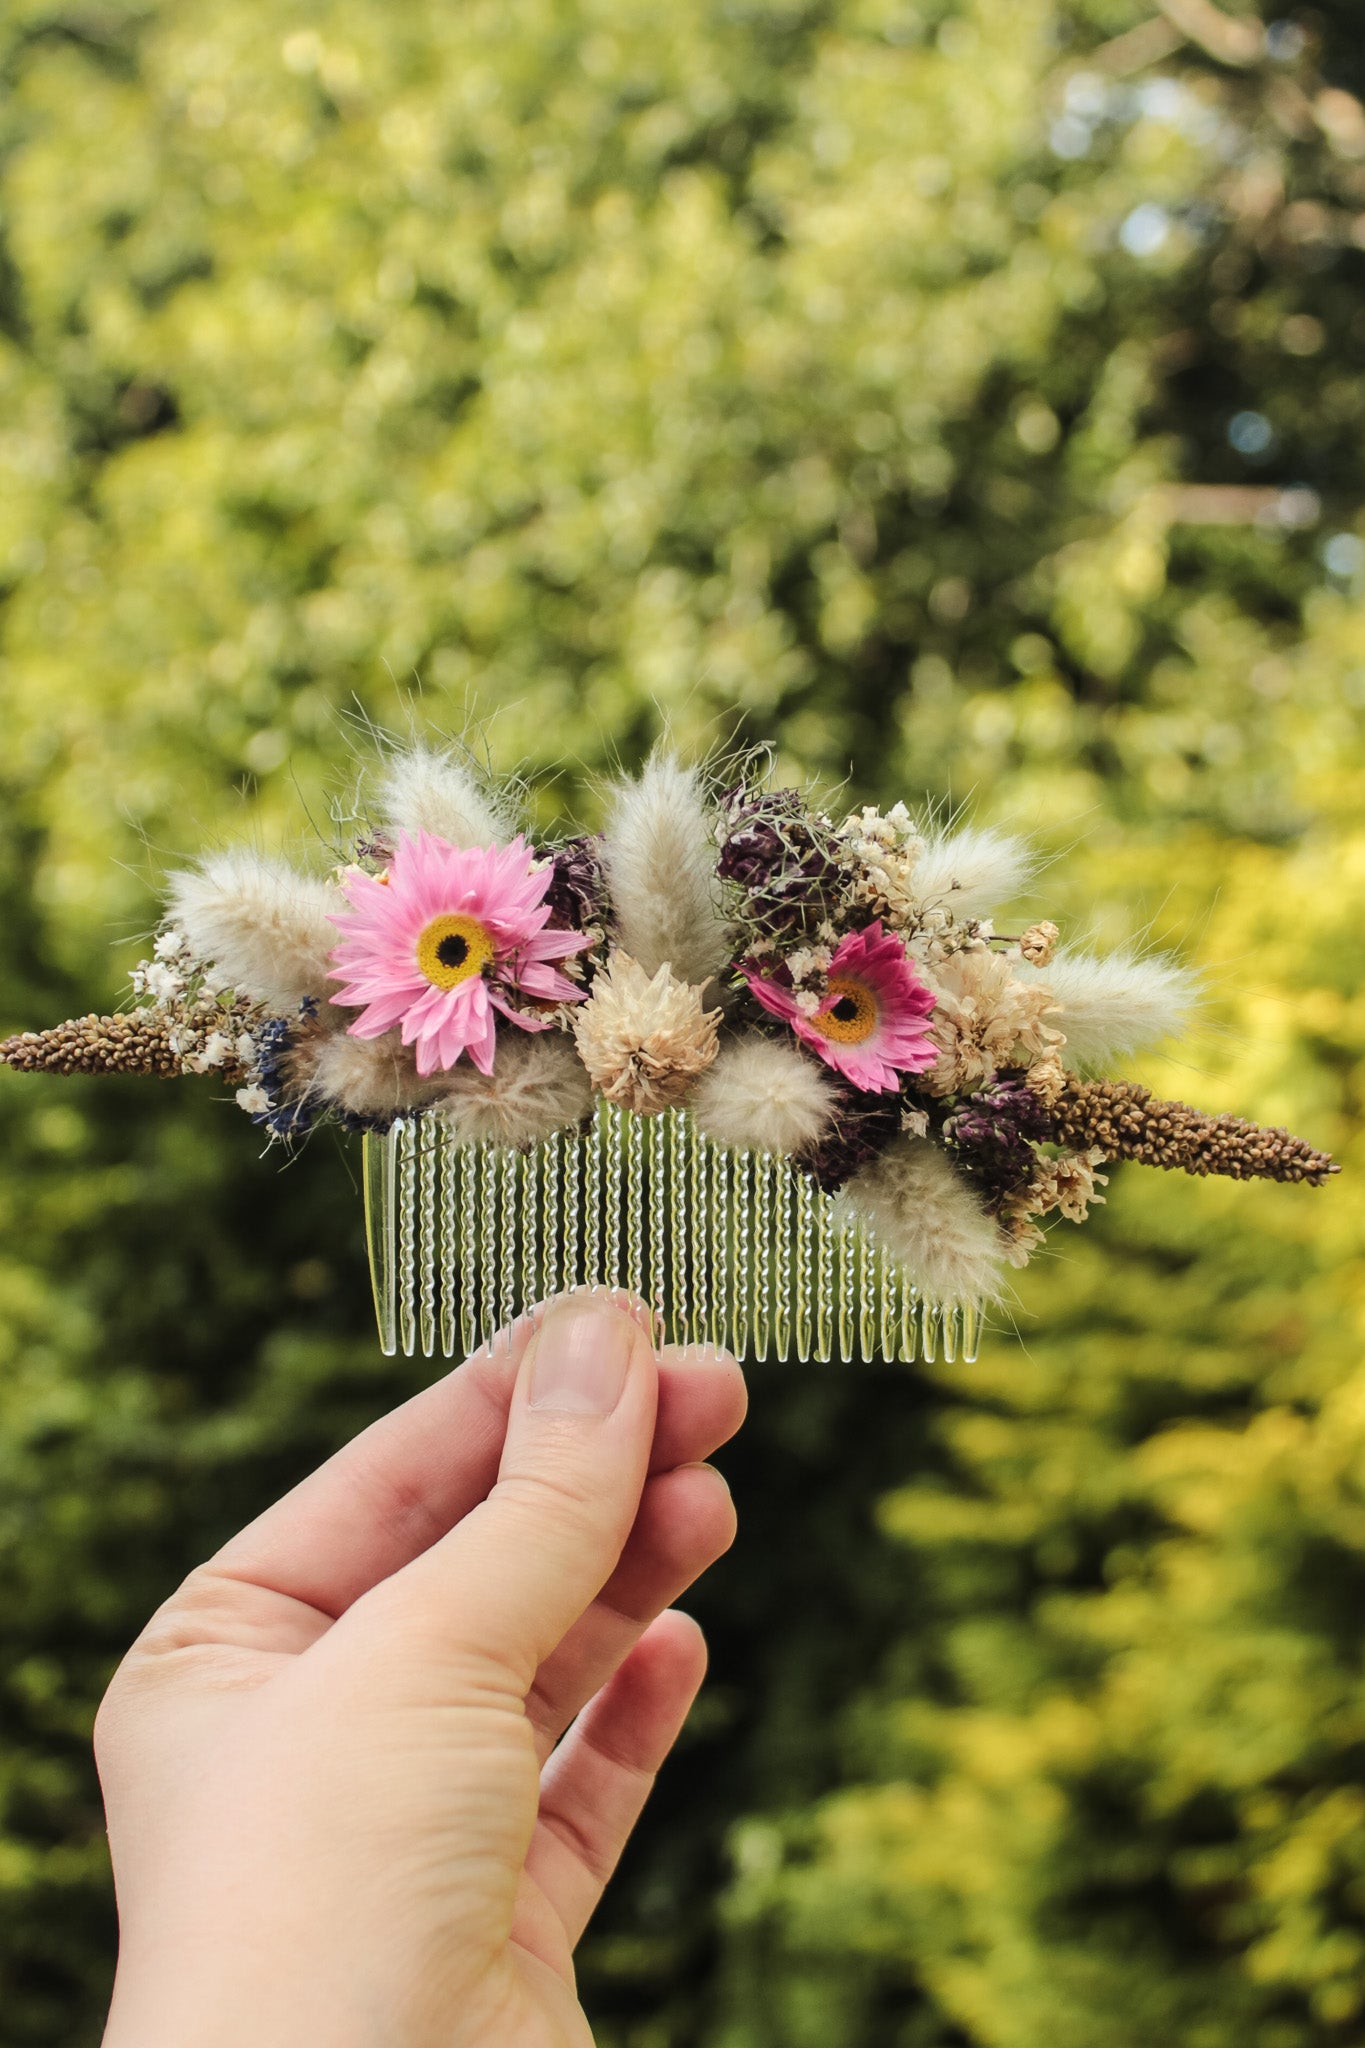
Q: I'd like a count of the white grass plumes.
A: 9